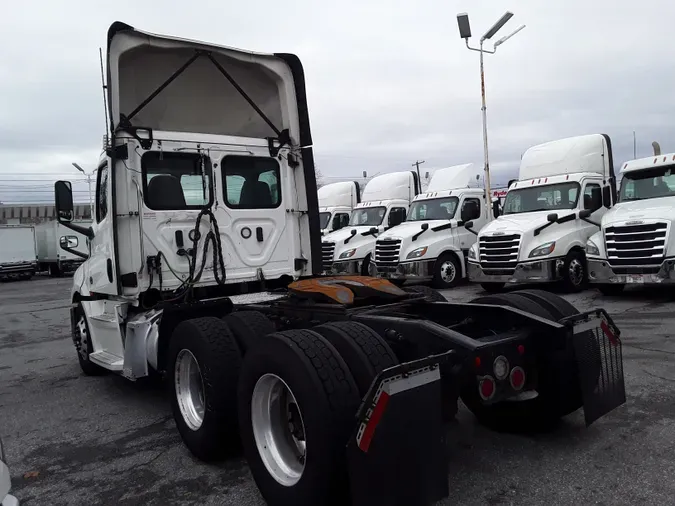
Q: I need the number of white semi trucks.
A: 6